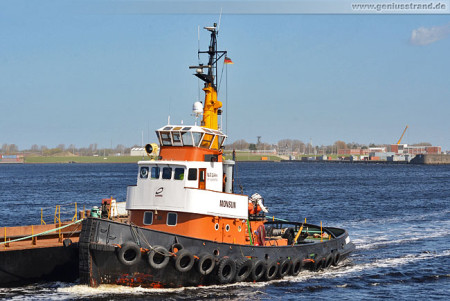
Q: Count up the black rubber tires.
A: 13